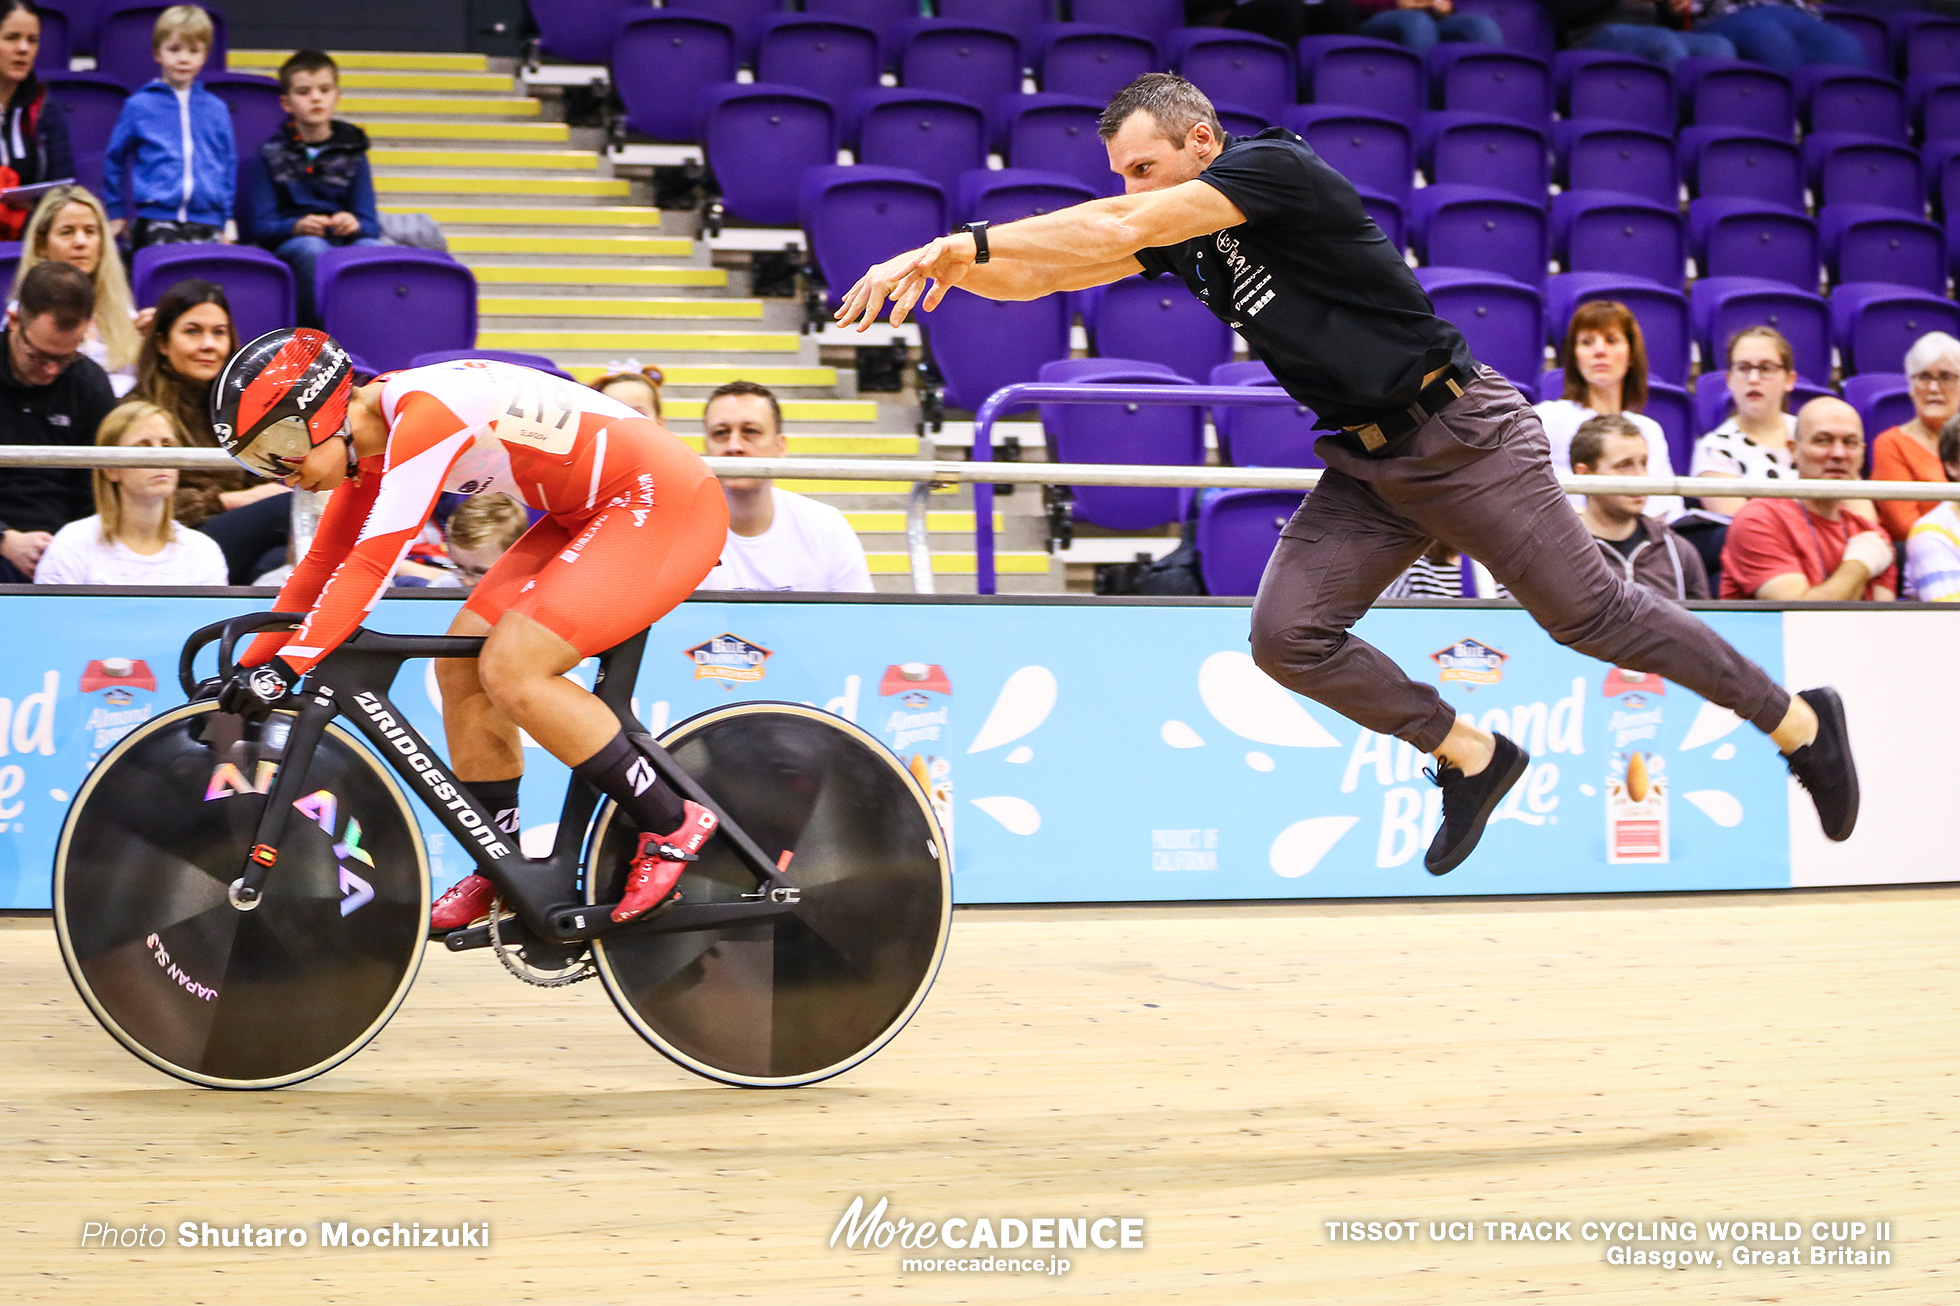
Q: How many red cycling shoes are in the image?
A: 2